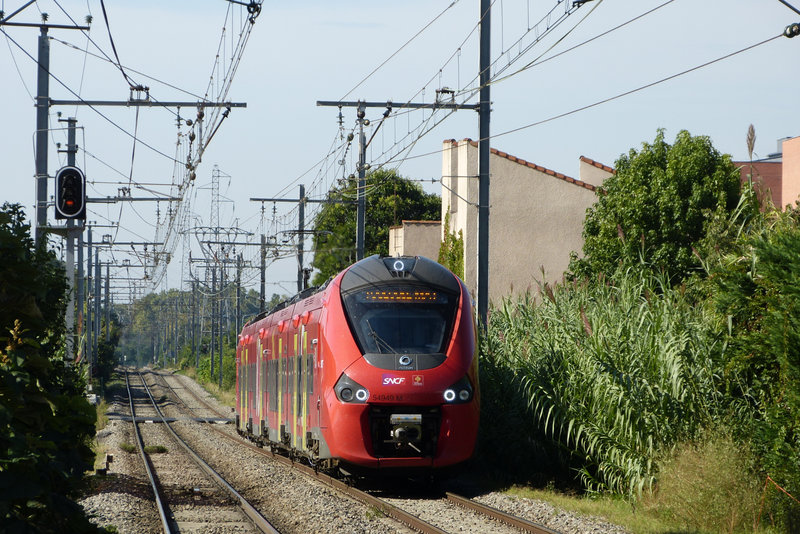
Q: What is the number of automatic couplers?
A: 1